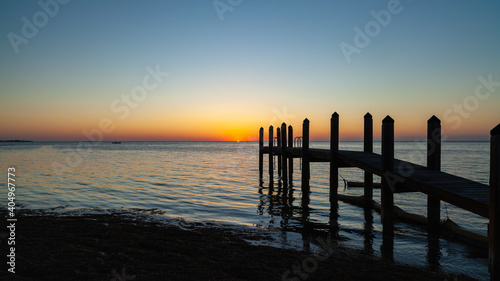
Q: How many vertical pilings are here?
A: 11